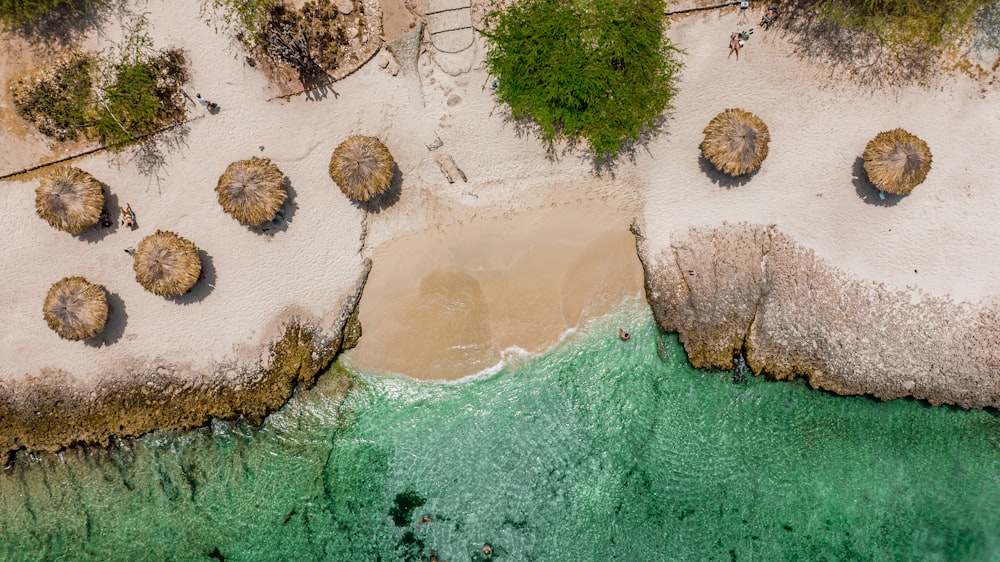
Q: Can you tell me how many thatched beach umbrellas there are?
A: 7